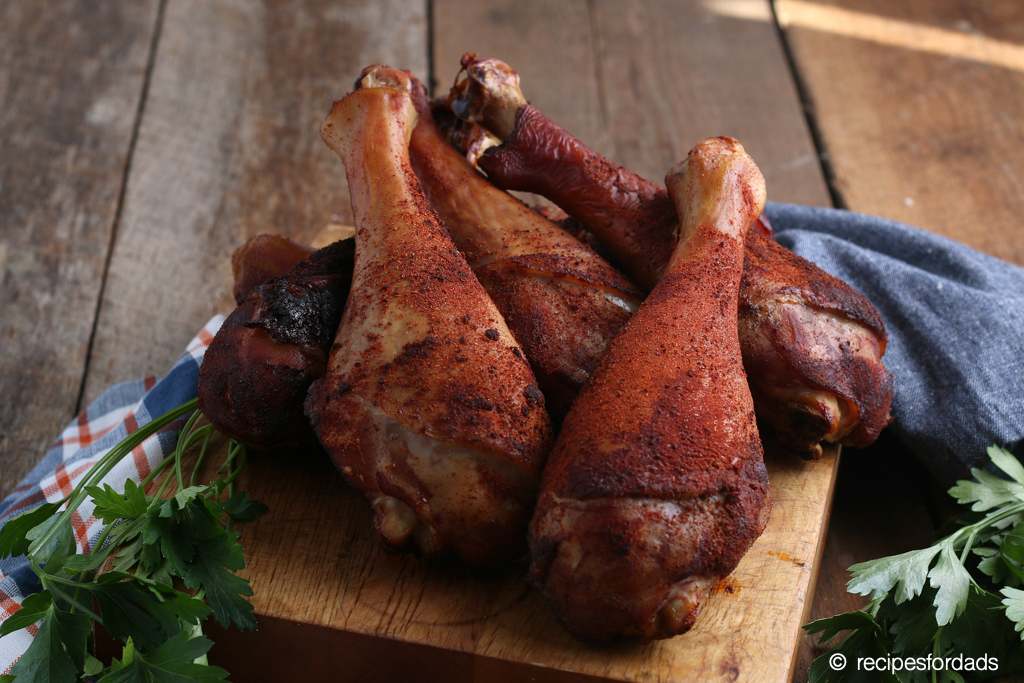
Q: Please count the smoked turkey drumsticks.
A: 5